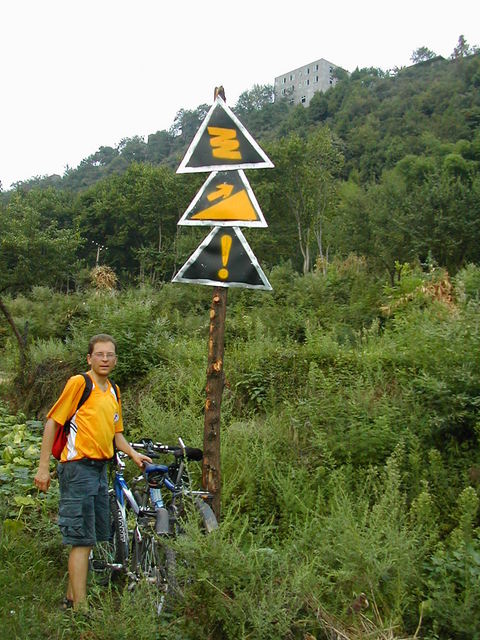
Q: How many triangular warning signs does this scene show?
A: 3